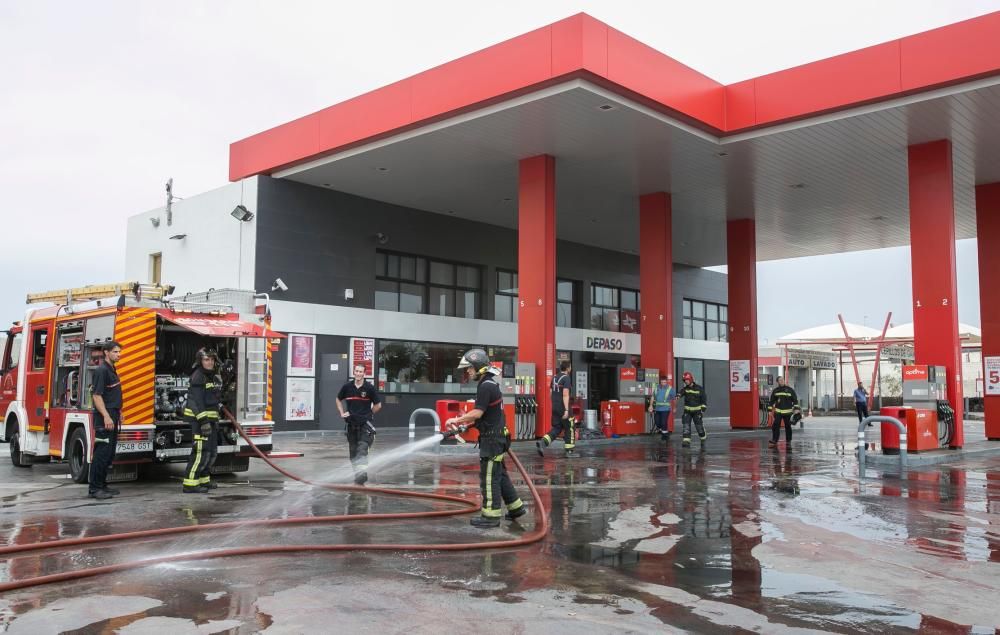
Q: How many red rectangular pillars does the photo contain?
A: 5